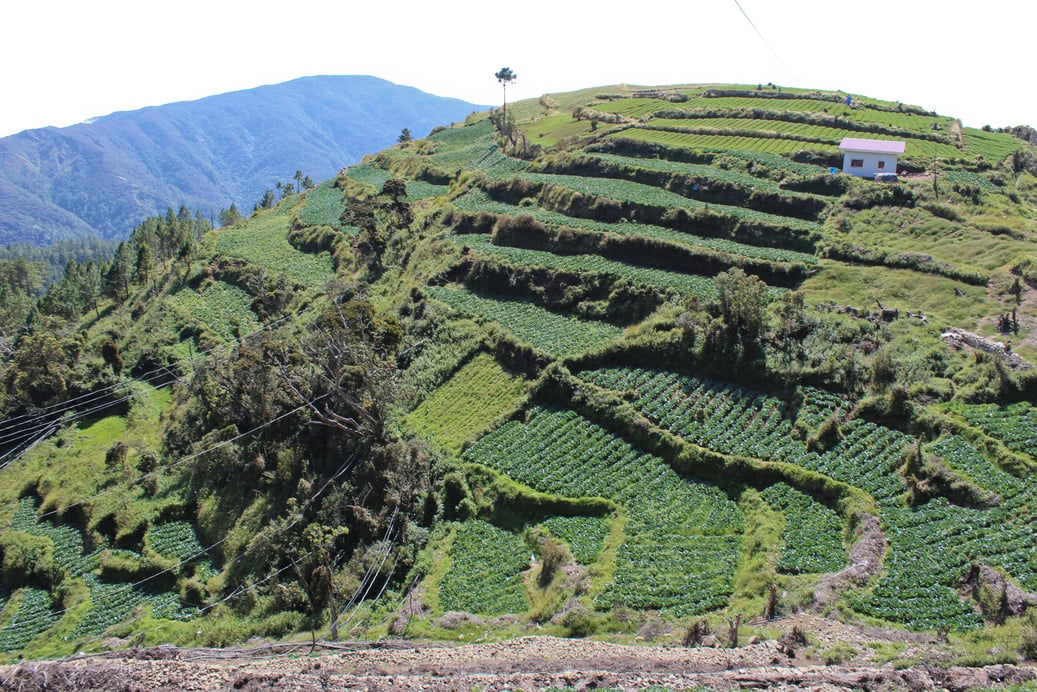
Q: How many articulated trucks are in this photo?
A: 0